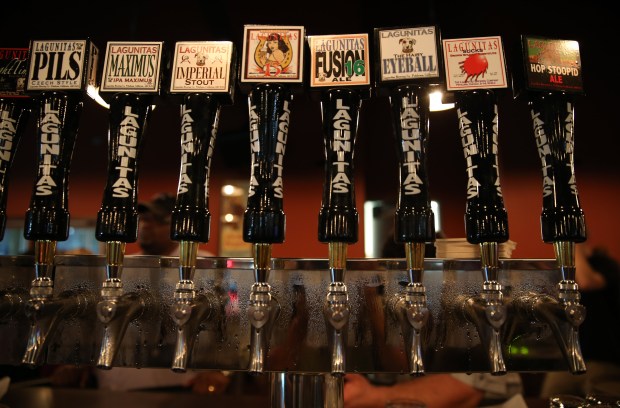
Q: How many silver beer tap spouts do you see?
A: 8